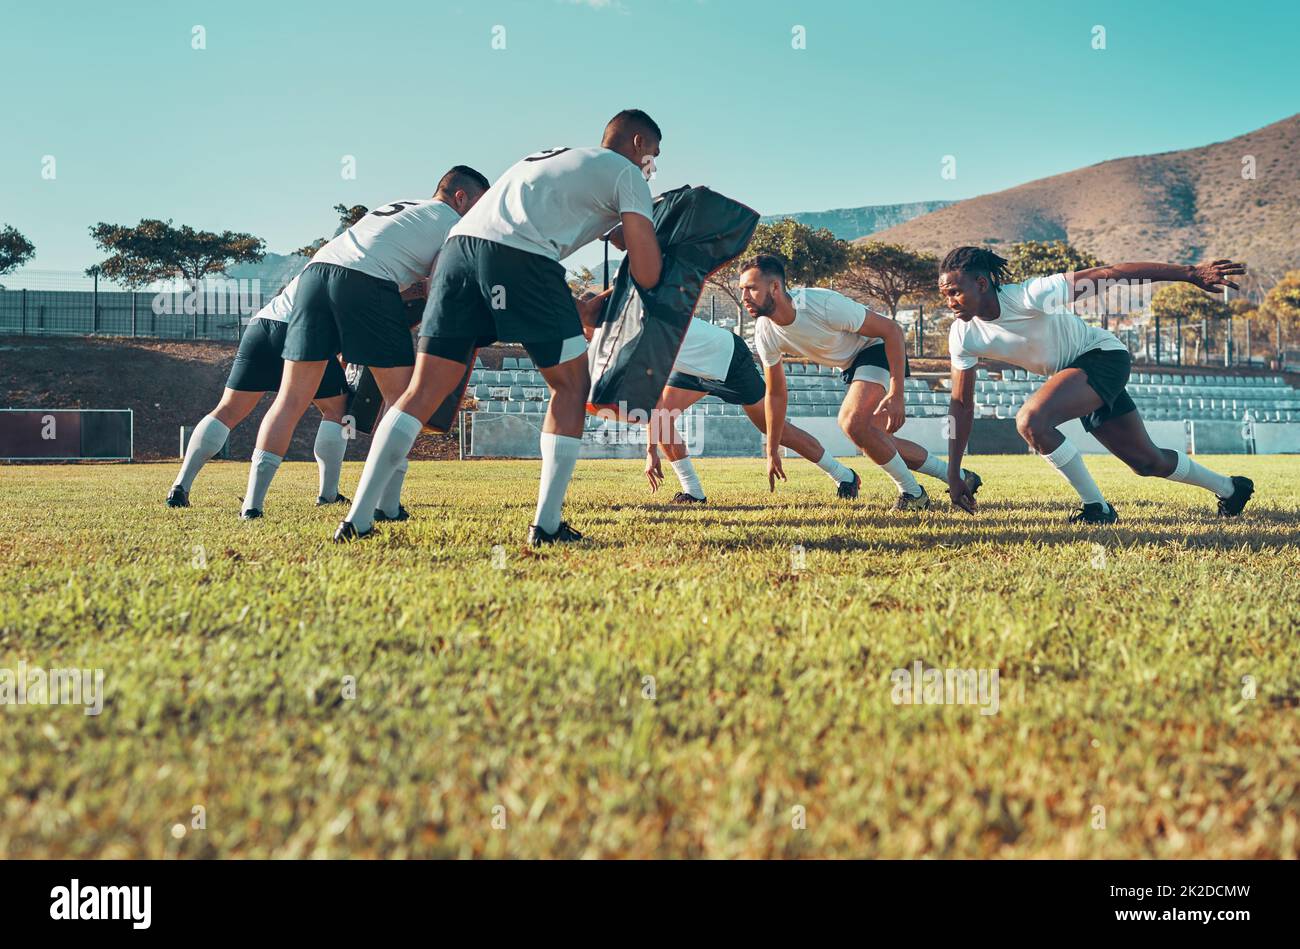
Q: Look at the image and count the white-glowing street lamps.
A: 0